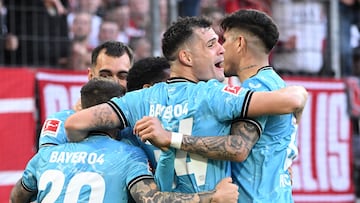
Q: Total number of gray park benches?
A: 0